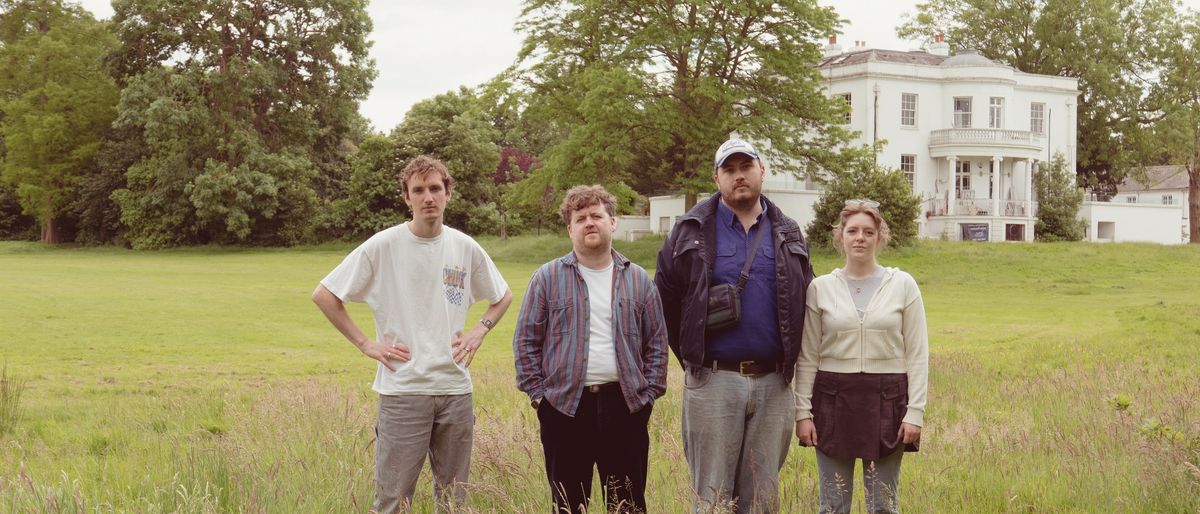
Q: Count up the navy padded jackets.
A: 1